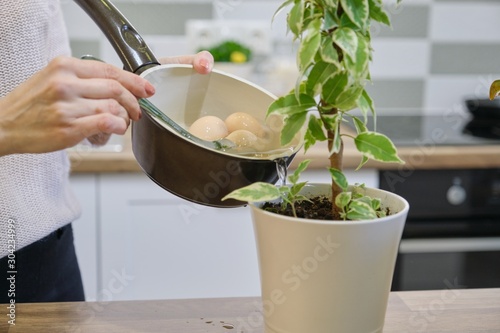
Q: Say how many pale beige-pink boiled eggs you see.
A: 3